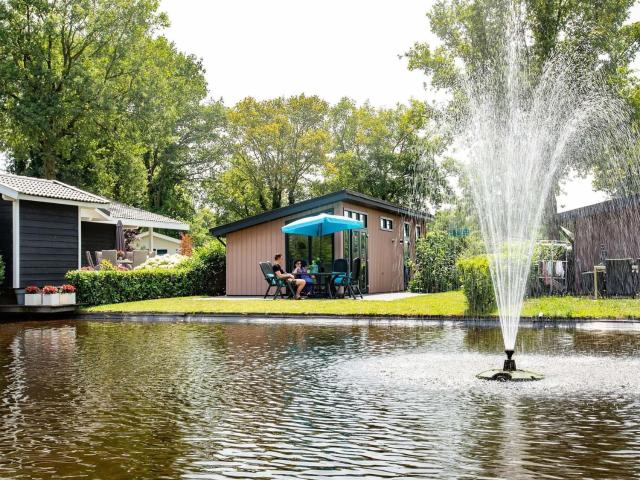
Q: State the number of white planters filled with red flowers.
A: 3